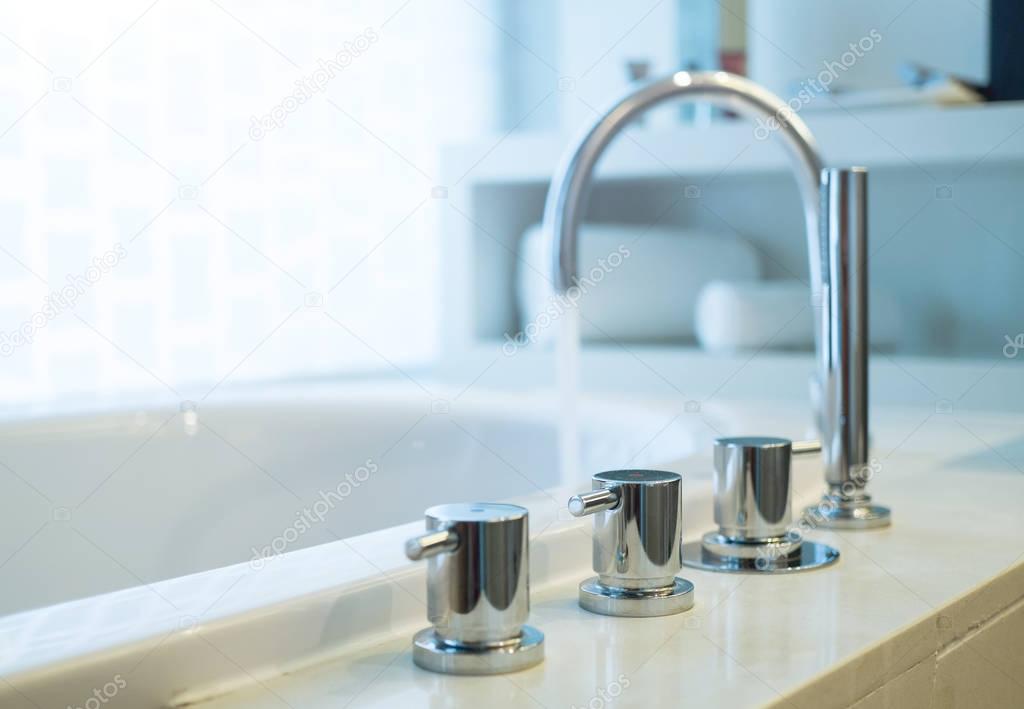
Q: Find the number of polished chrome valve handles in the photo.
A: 3